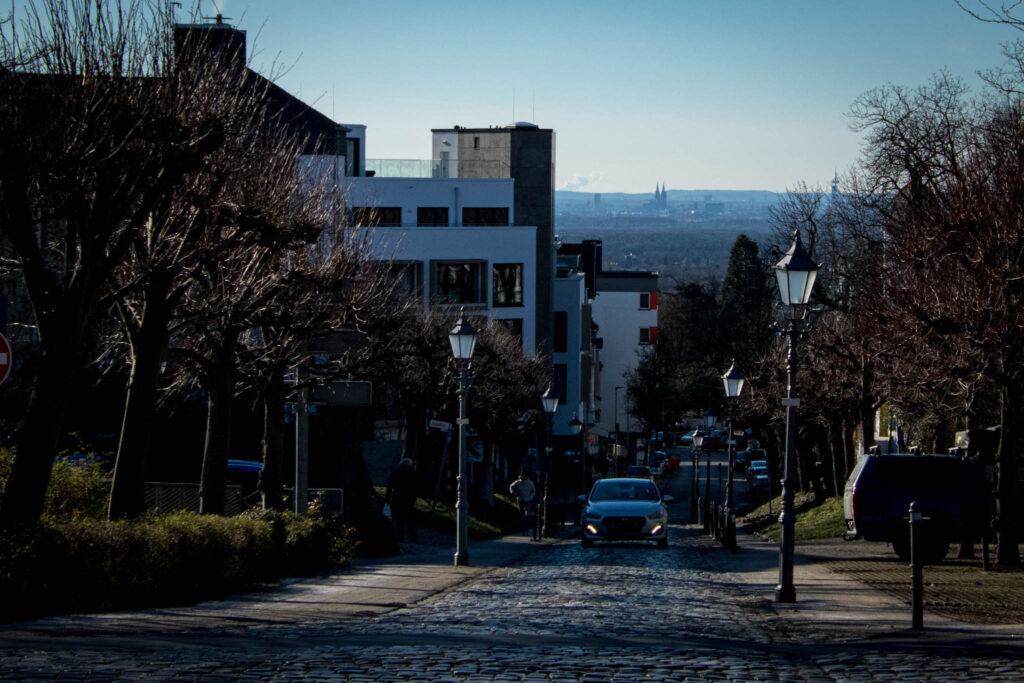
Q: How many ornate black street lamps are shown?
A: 7